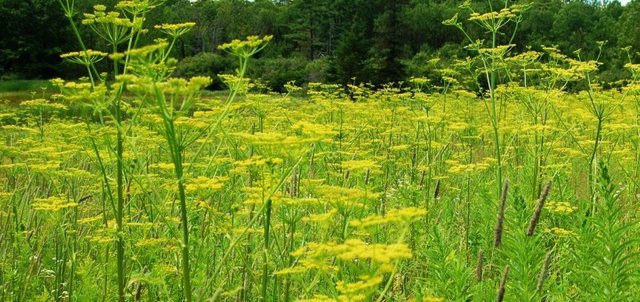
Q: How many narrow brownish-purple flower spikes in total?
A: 5